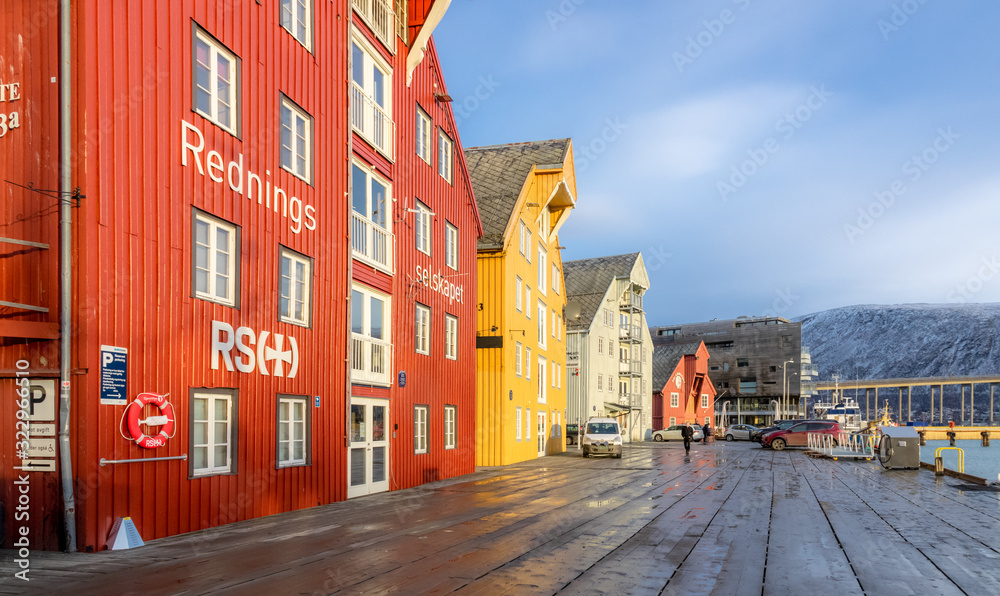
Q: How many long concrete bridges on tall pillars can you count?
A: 1